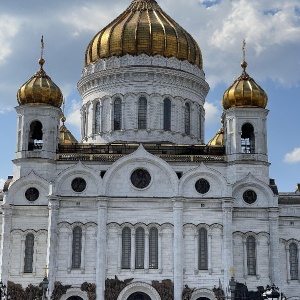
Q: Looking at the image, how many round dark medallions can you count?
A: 5